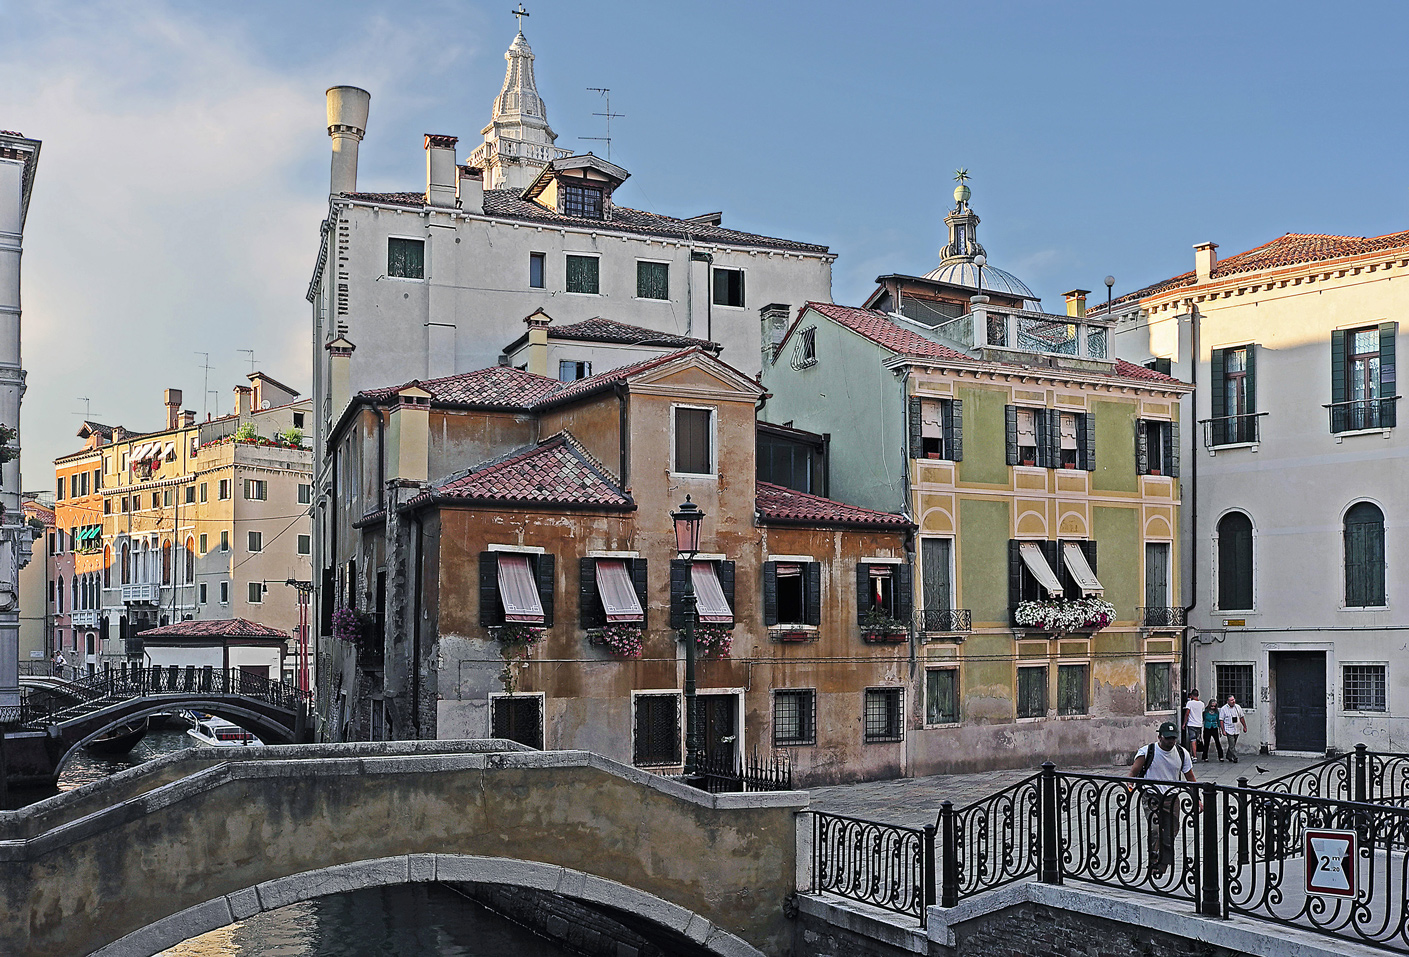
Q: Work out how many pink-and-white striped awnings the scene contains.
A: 3